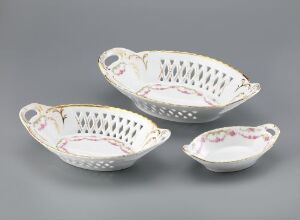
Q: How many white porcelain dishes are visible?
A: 3